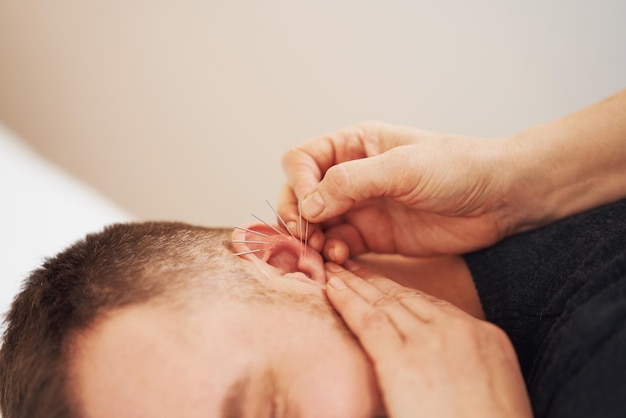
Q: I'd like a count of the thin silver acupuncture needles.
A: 7